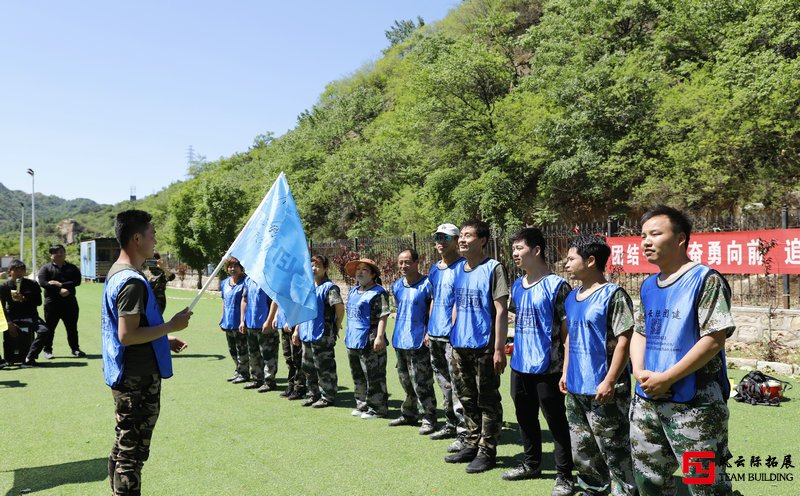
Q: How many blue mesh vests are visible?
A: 12